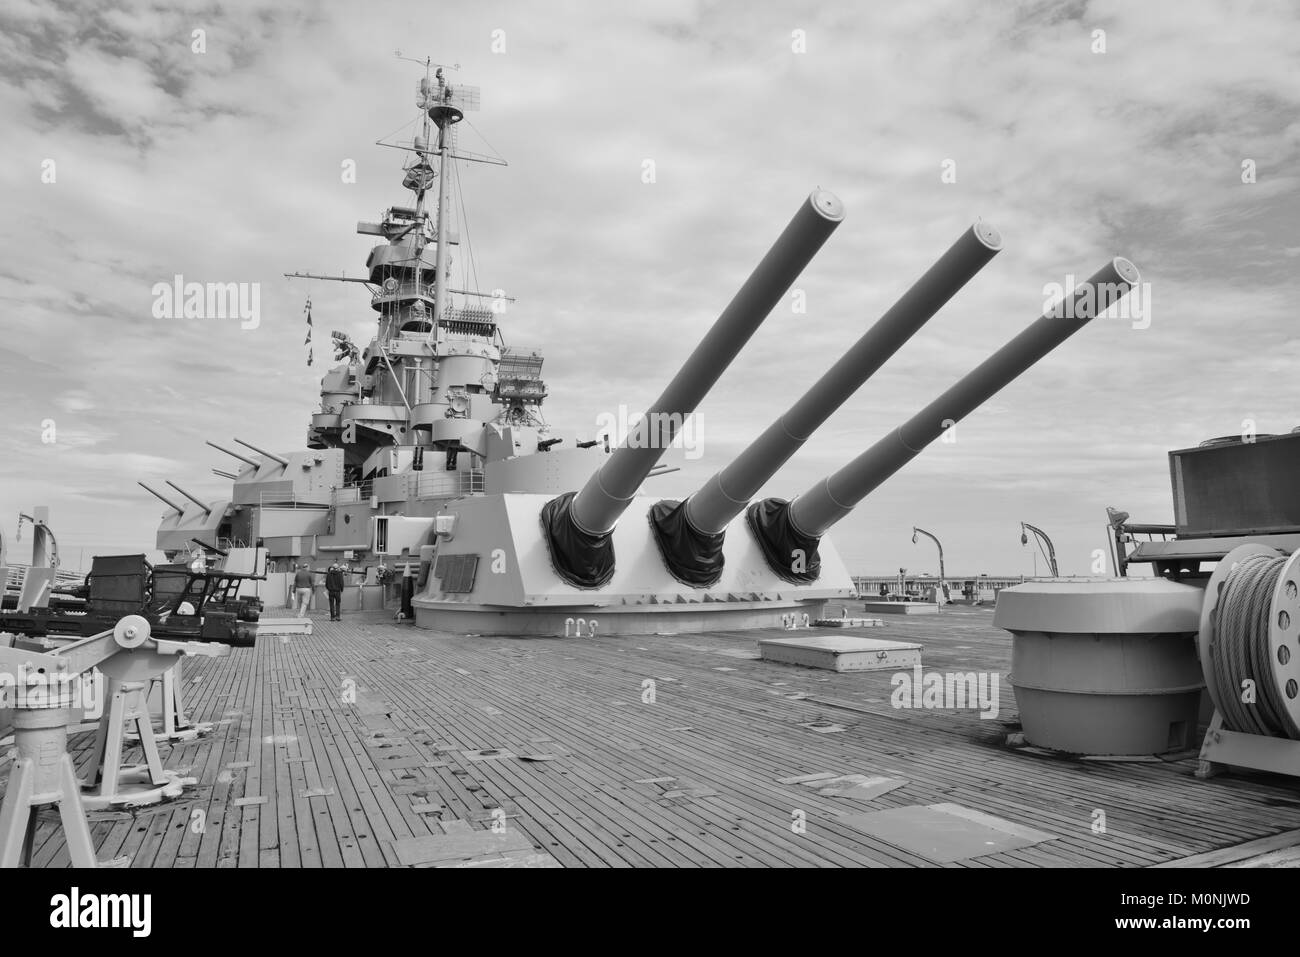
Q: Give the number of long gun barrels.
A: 3